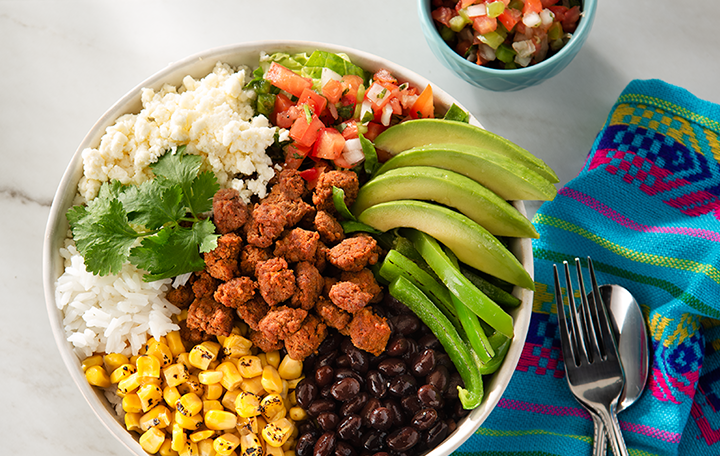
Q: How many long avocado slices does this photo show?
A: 4